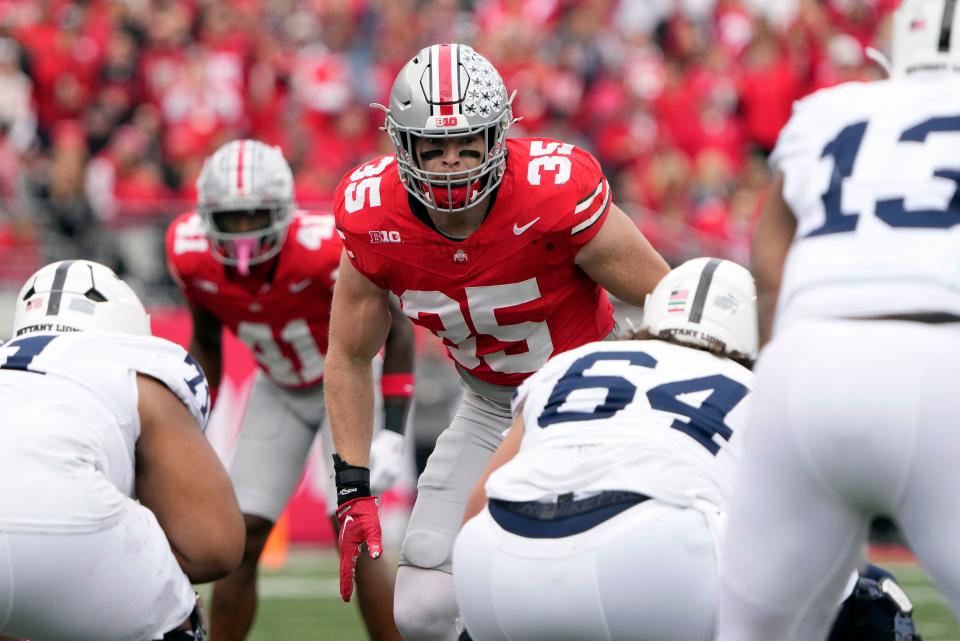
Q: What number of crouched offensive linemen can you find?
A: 2